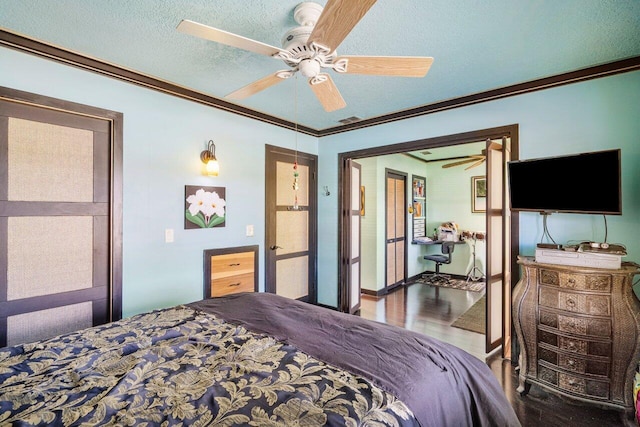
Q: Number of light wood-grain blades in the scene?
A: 5